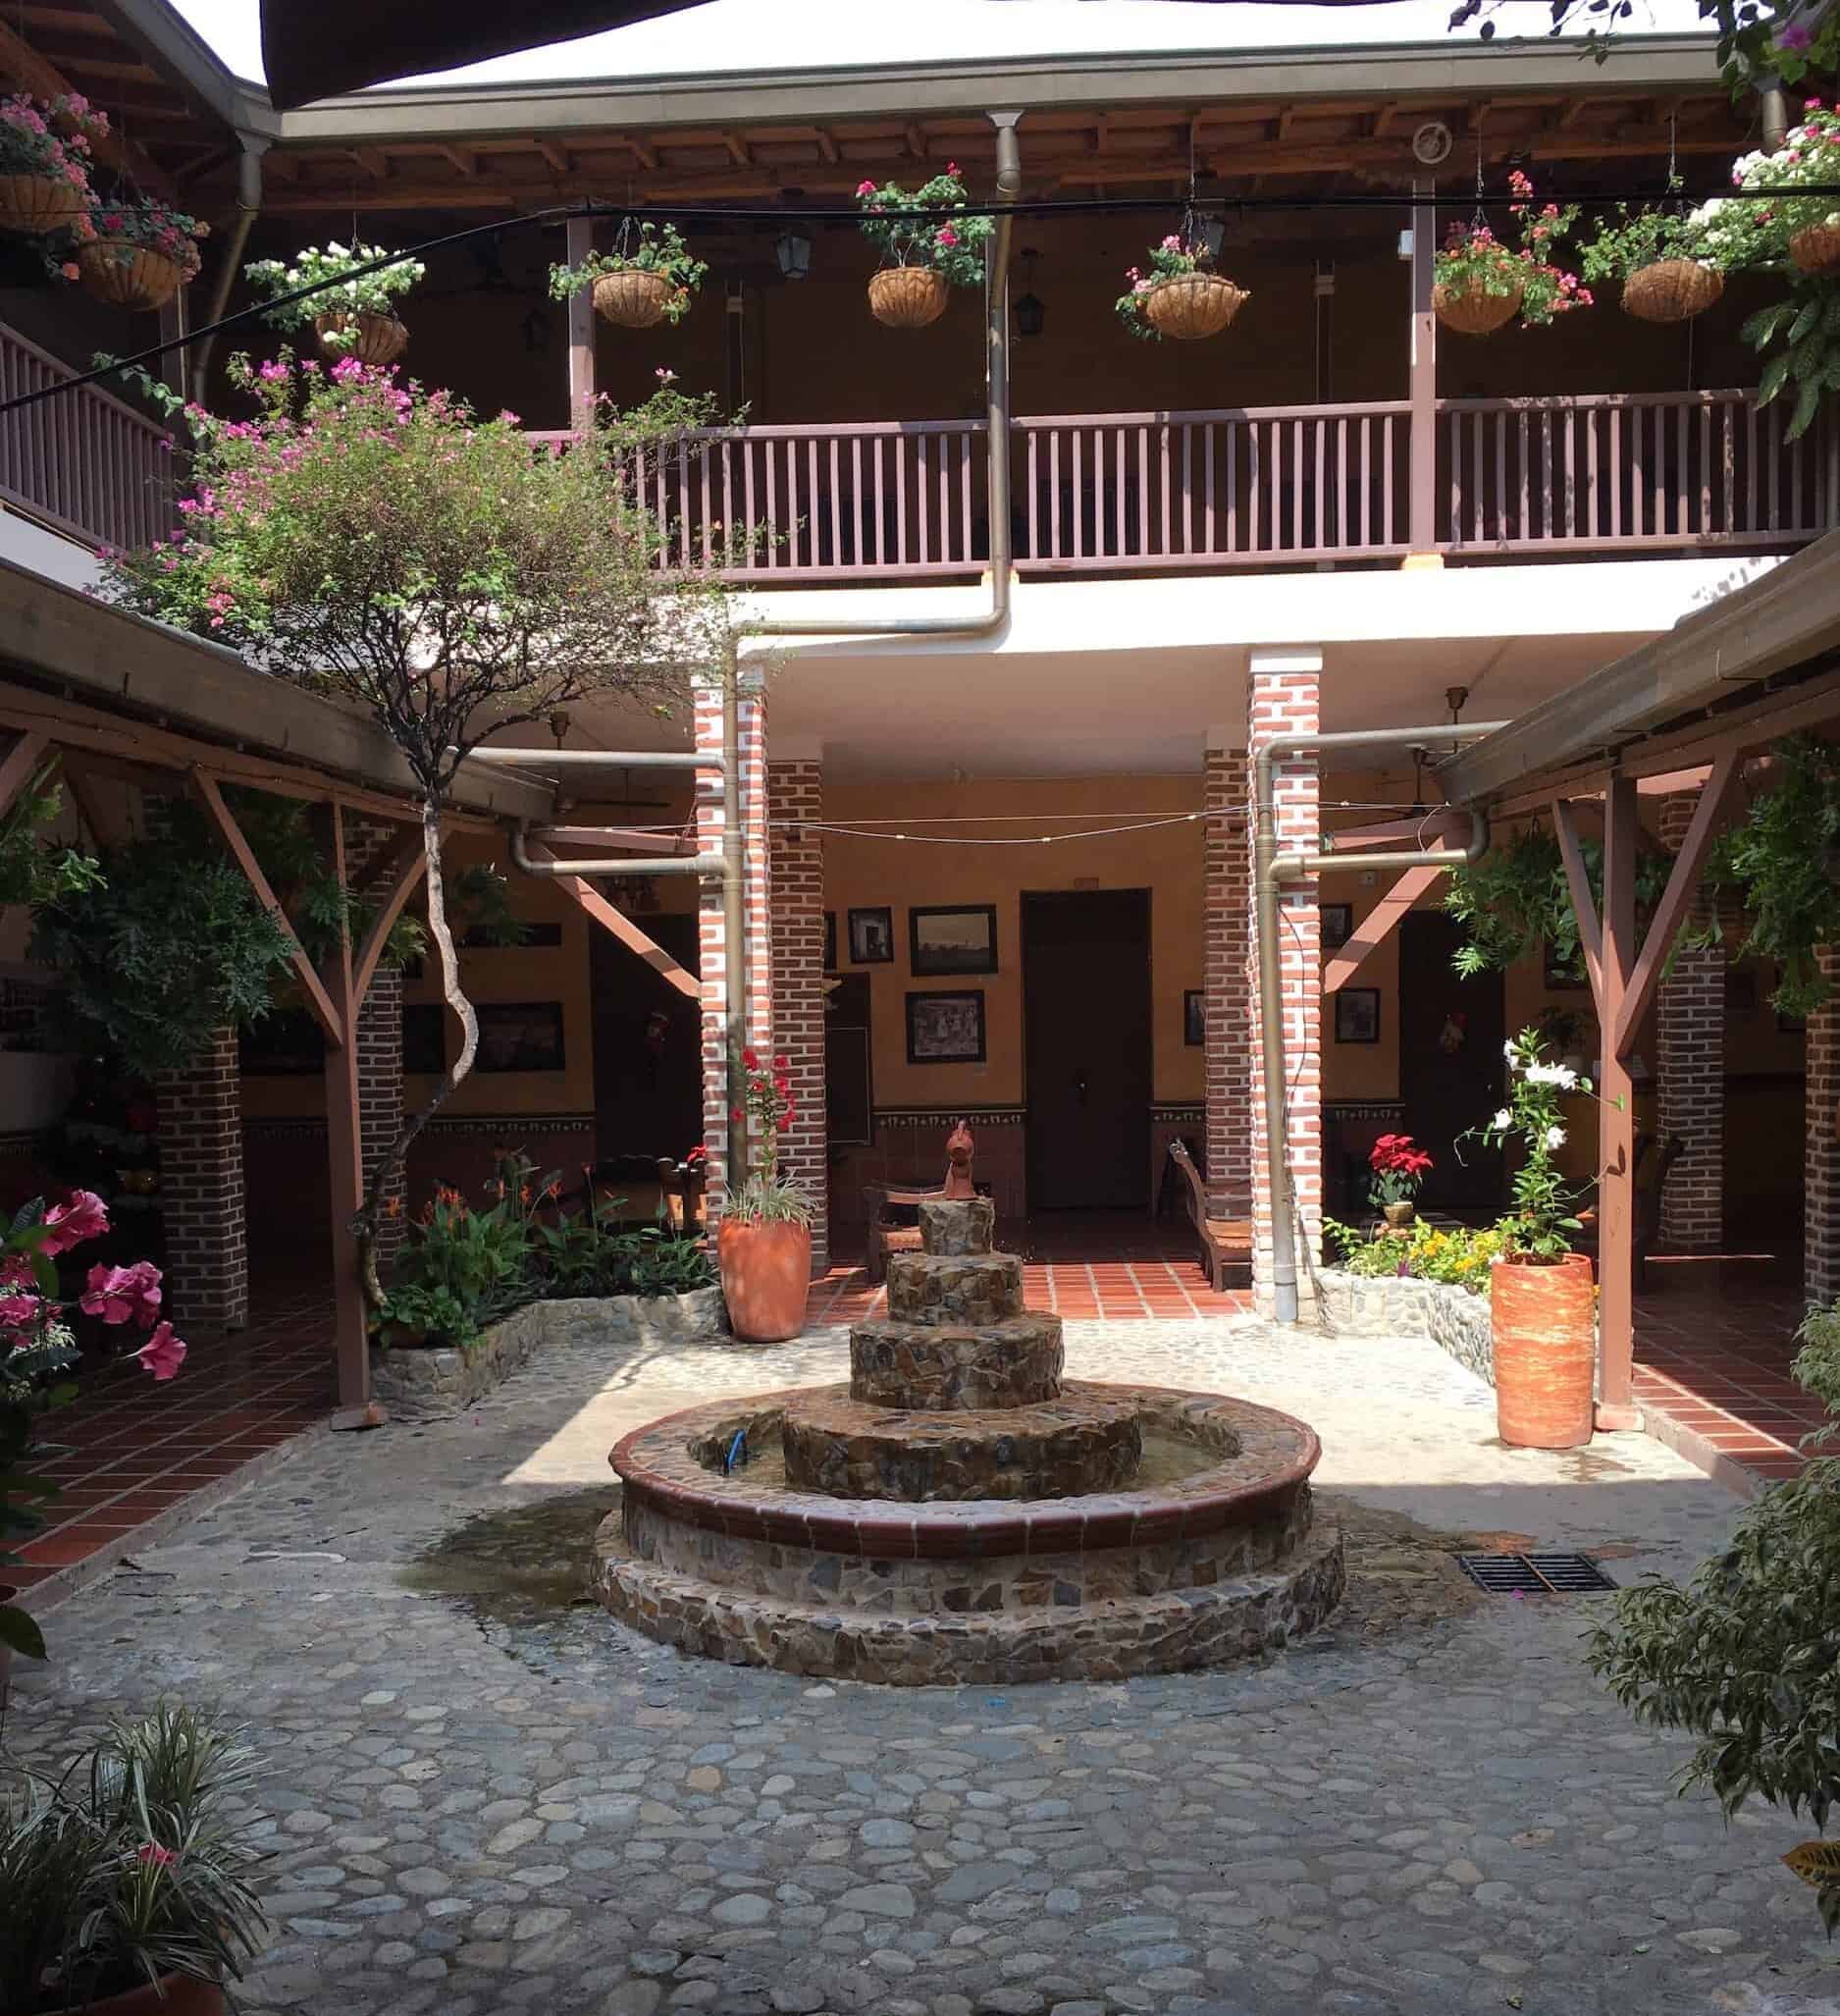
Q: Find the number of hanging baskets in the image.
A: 9